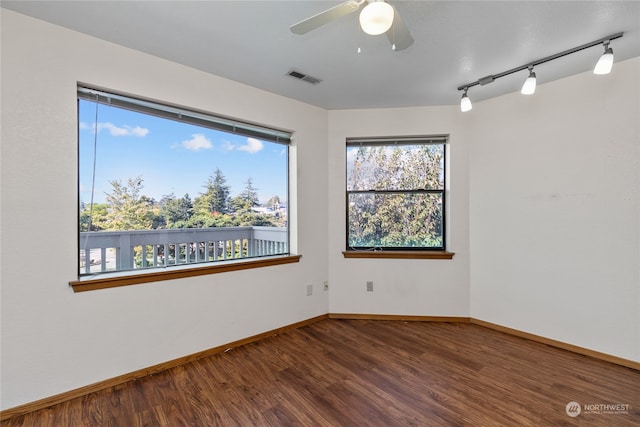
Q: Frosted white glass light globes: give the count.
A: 4